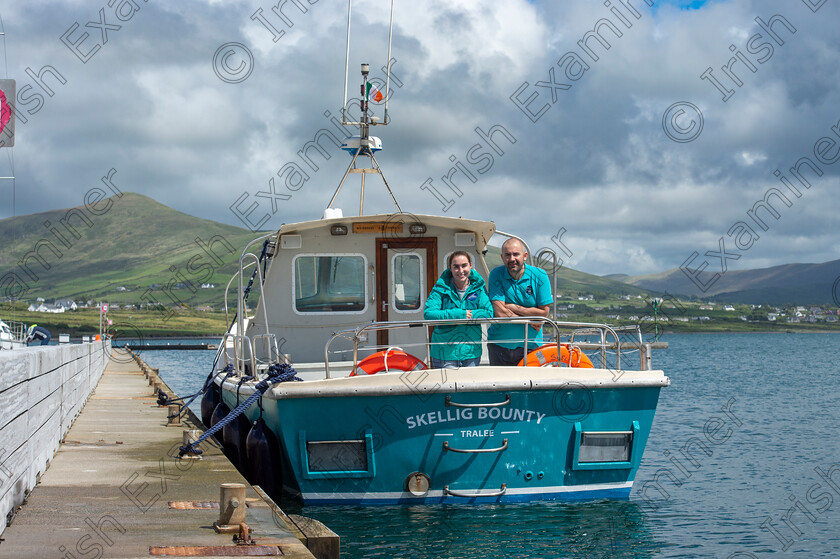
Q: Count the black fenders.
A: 4